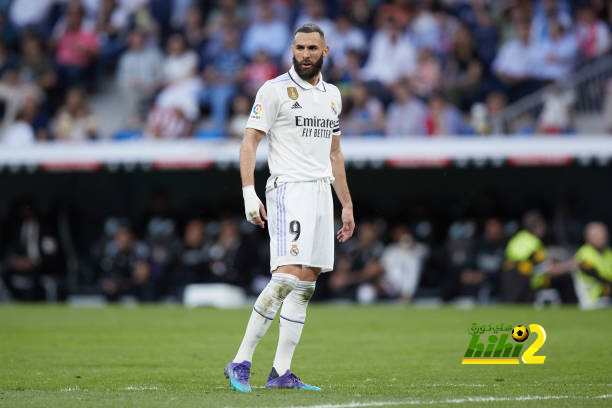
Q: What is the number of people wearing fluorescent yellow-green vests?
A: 2